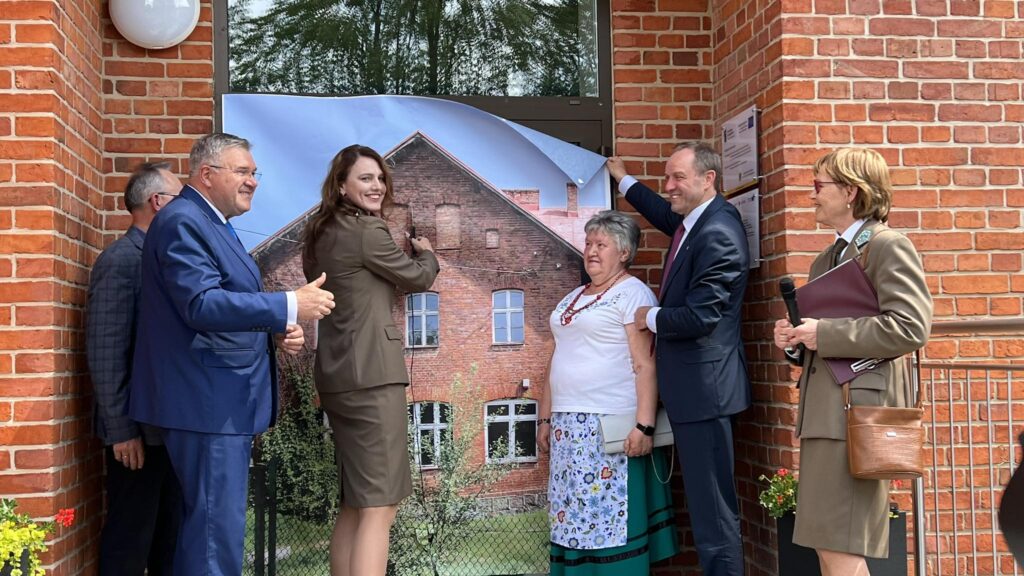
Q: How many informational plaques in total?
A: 2